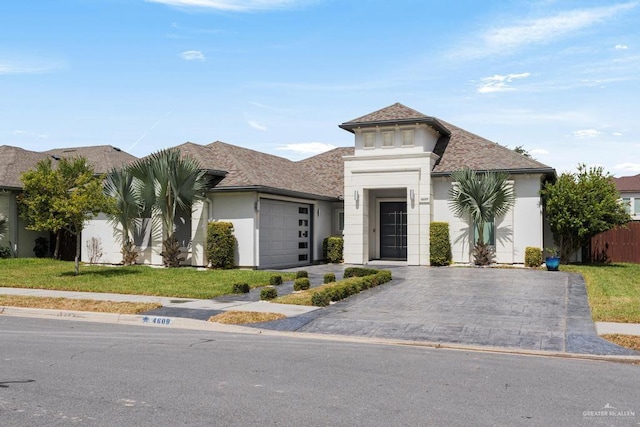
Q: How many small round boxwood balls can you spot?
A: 6